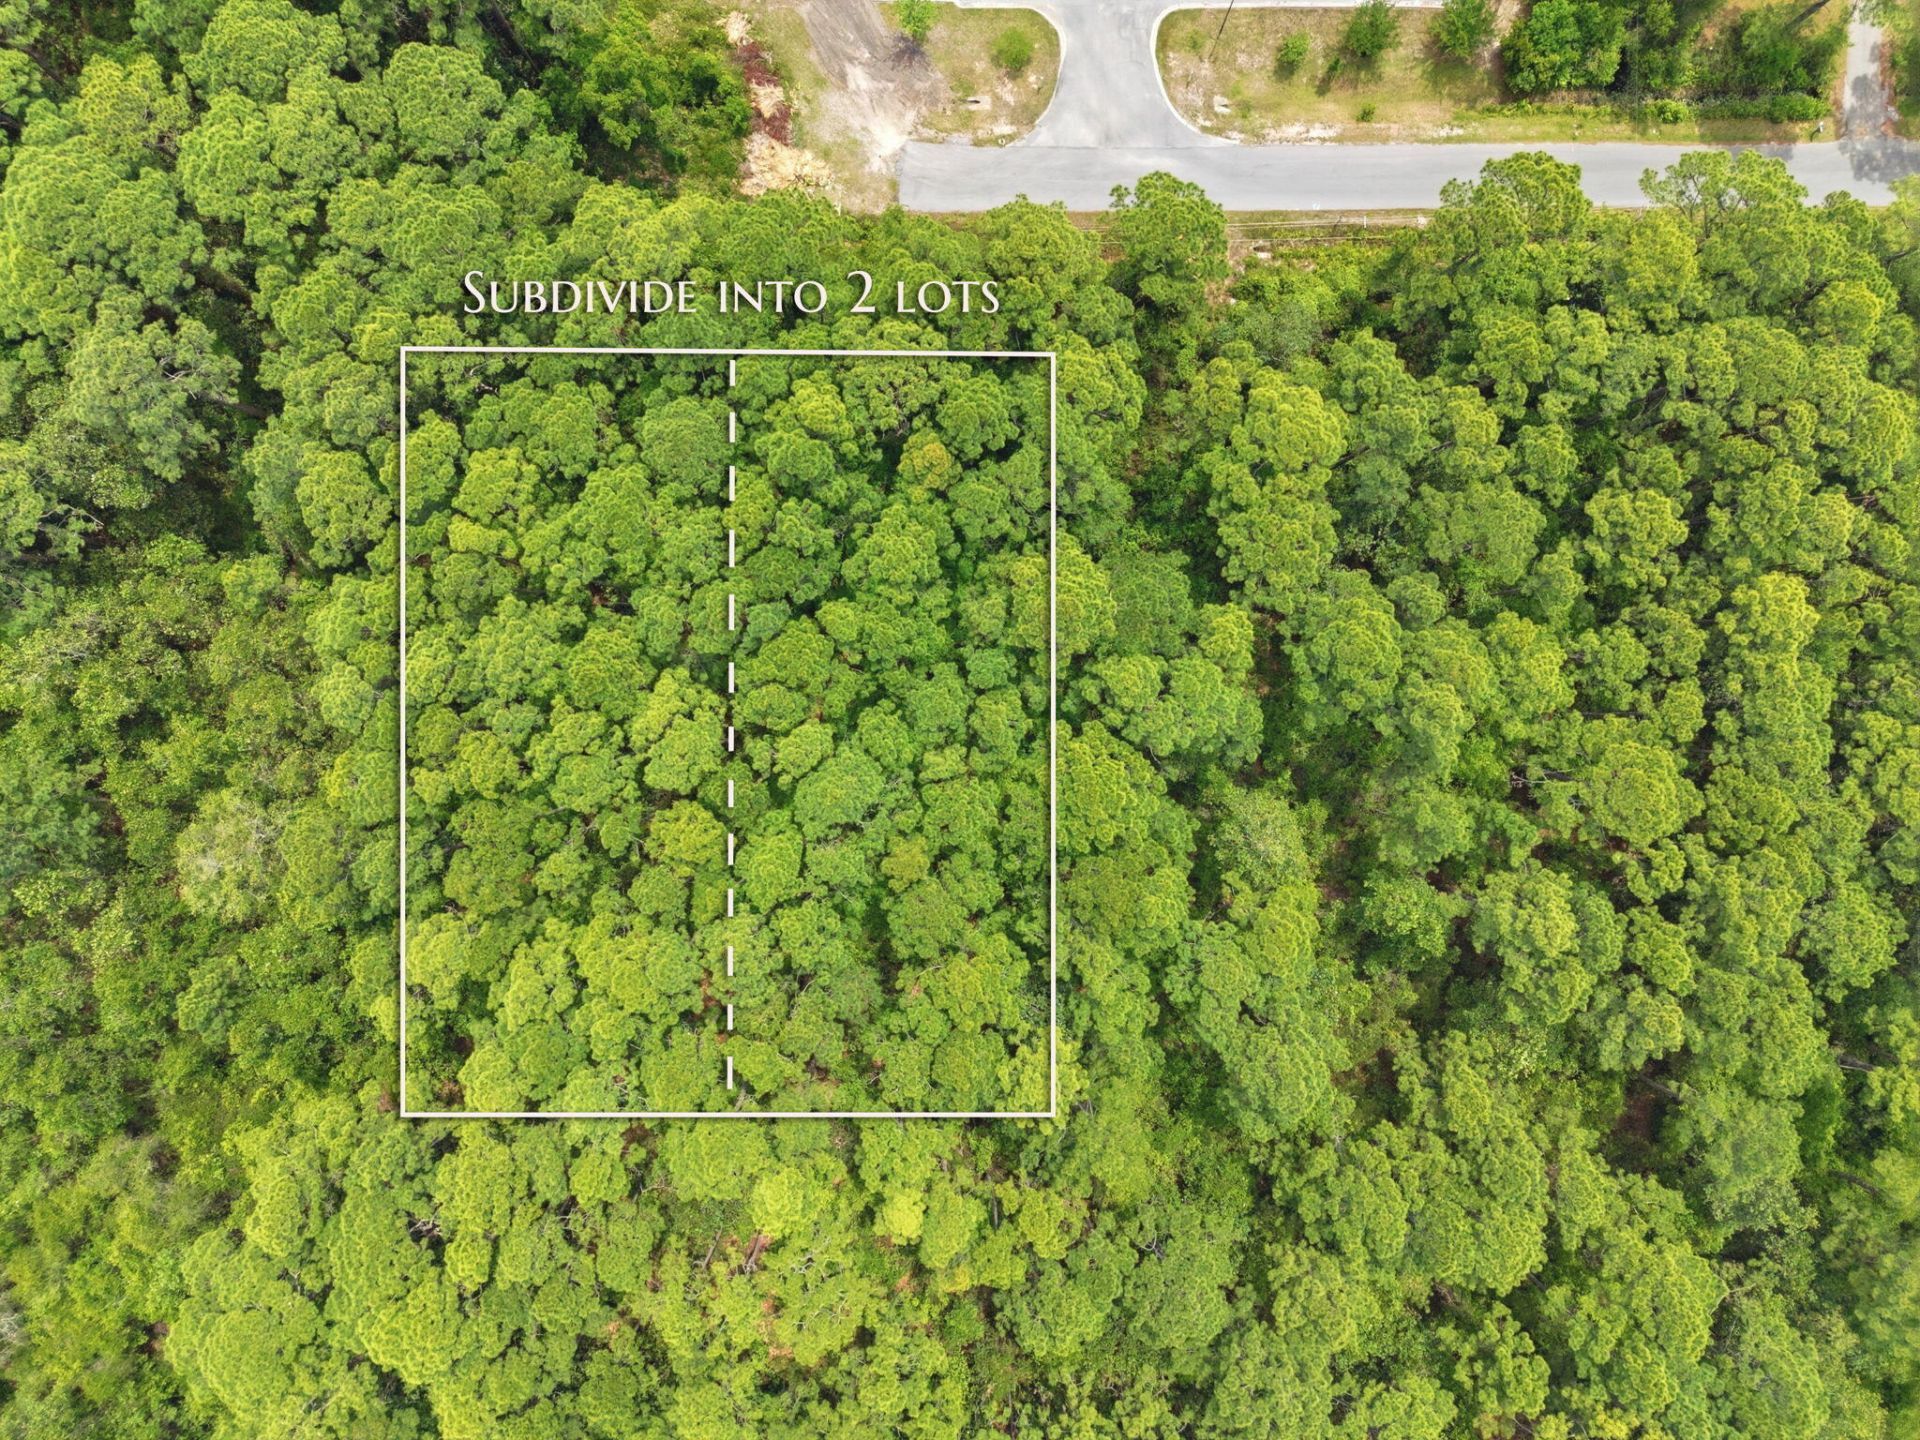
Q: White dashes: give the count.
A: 13